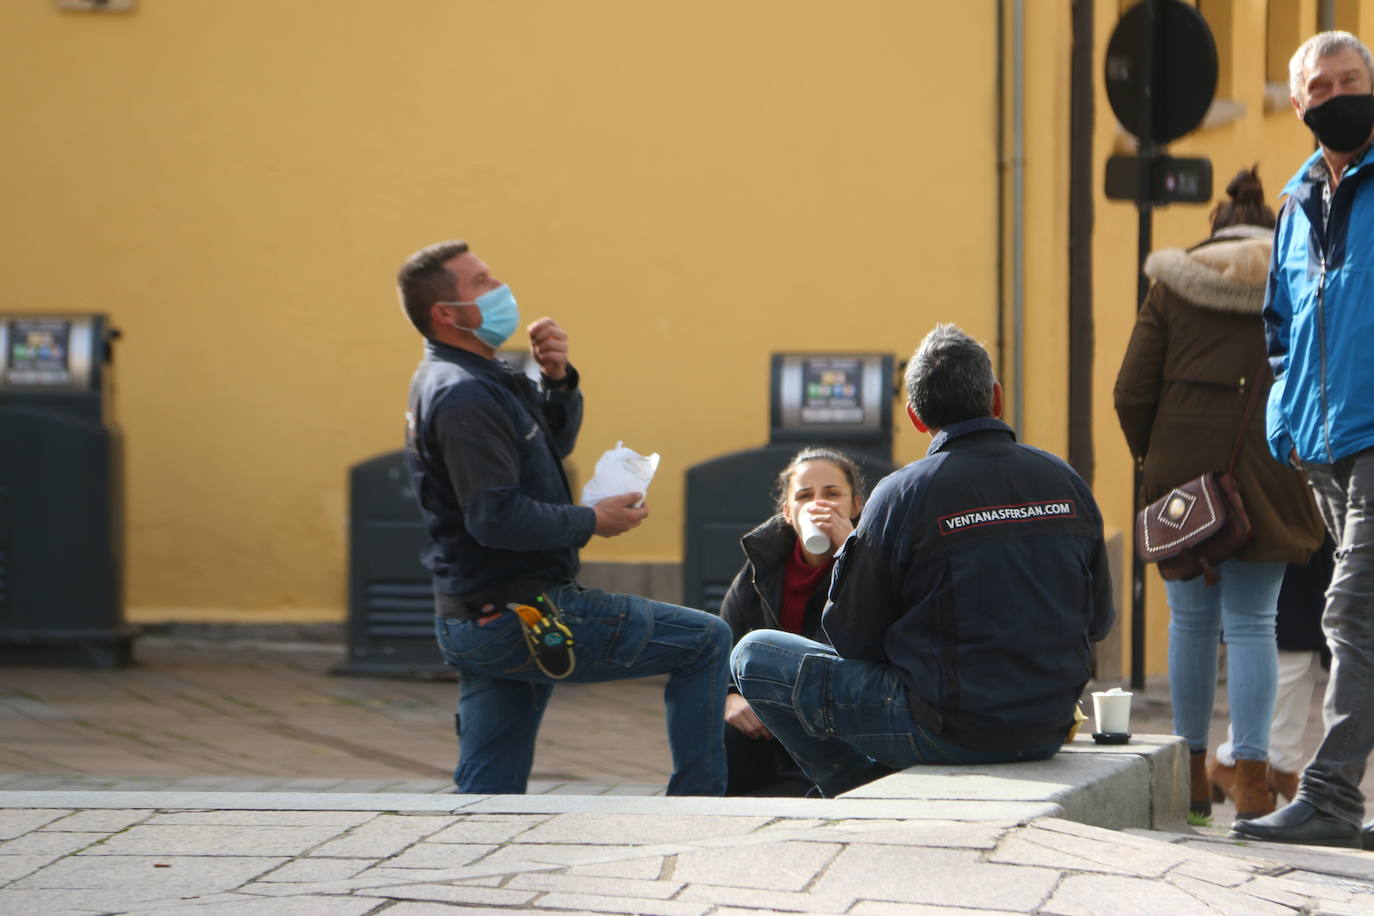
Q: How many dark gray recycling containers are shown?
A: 3